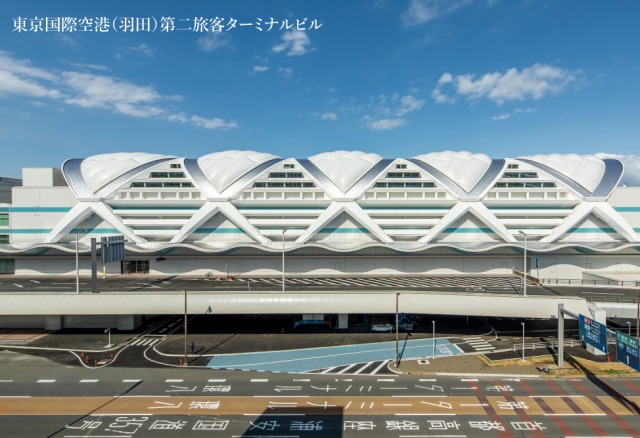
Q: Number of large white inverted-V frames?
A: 5